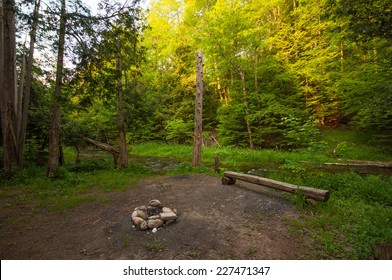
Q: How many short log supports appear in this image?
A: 2